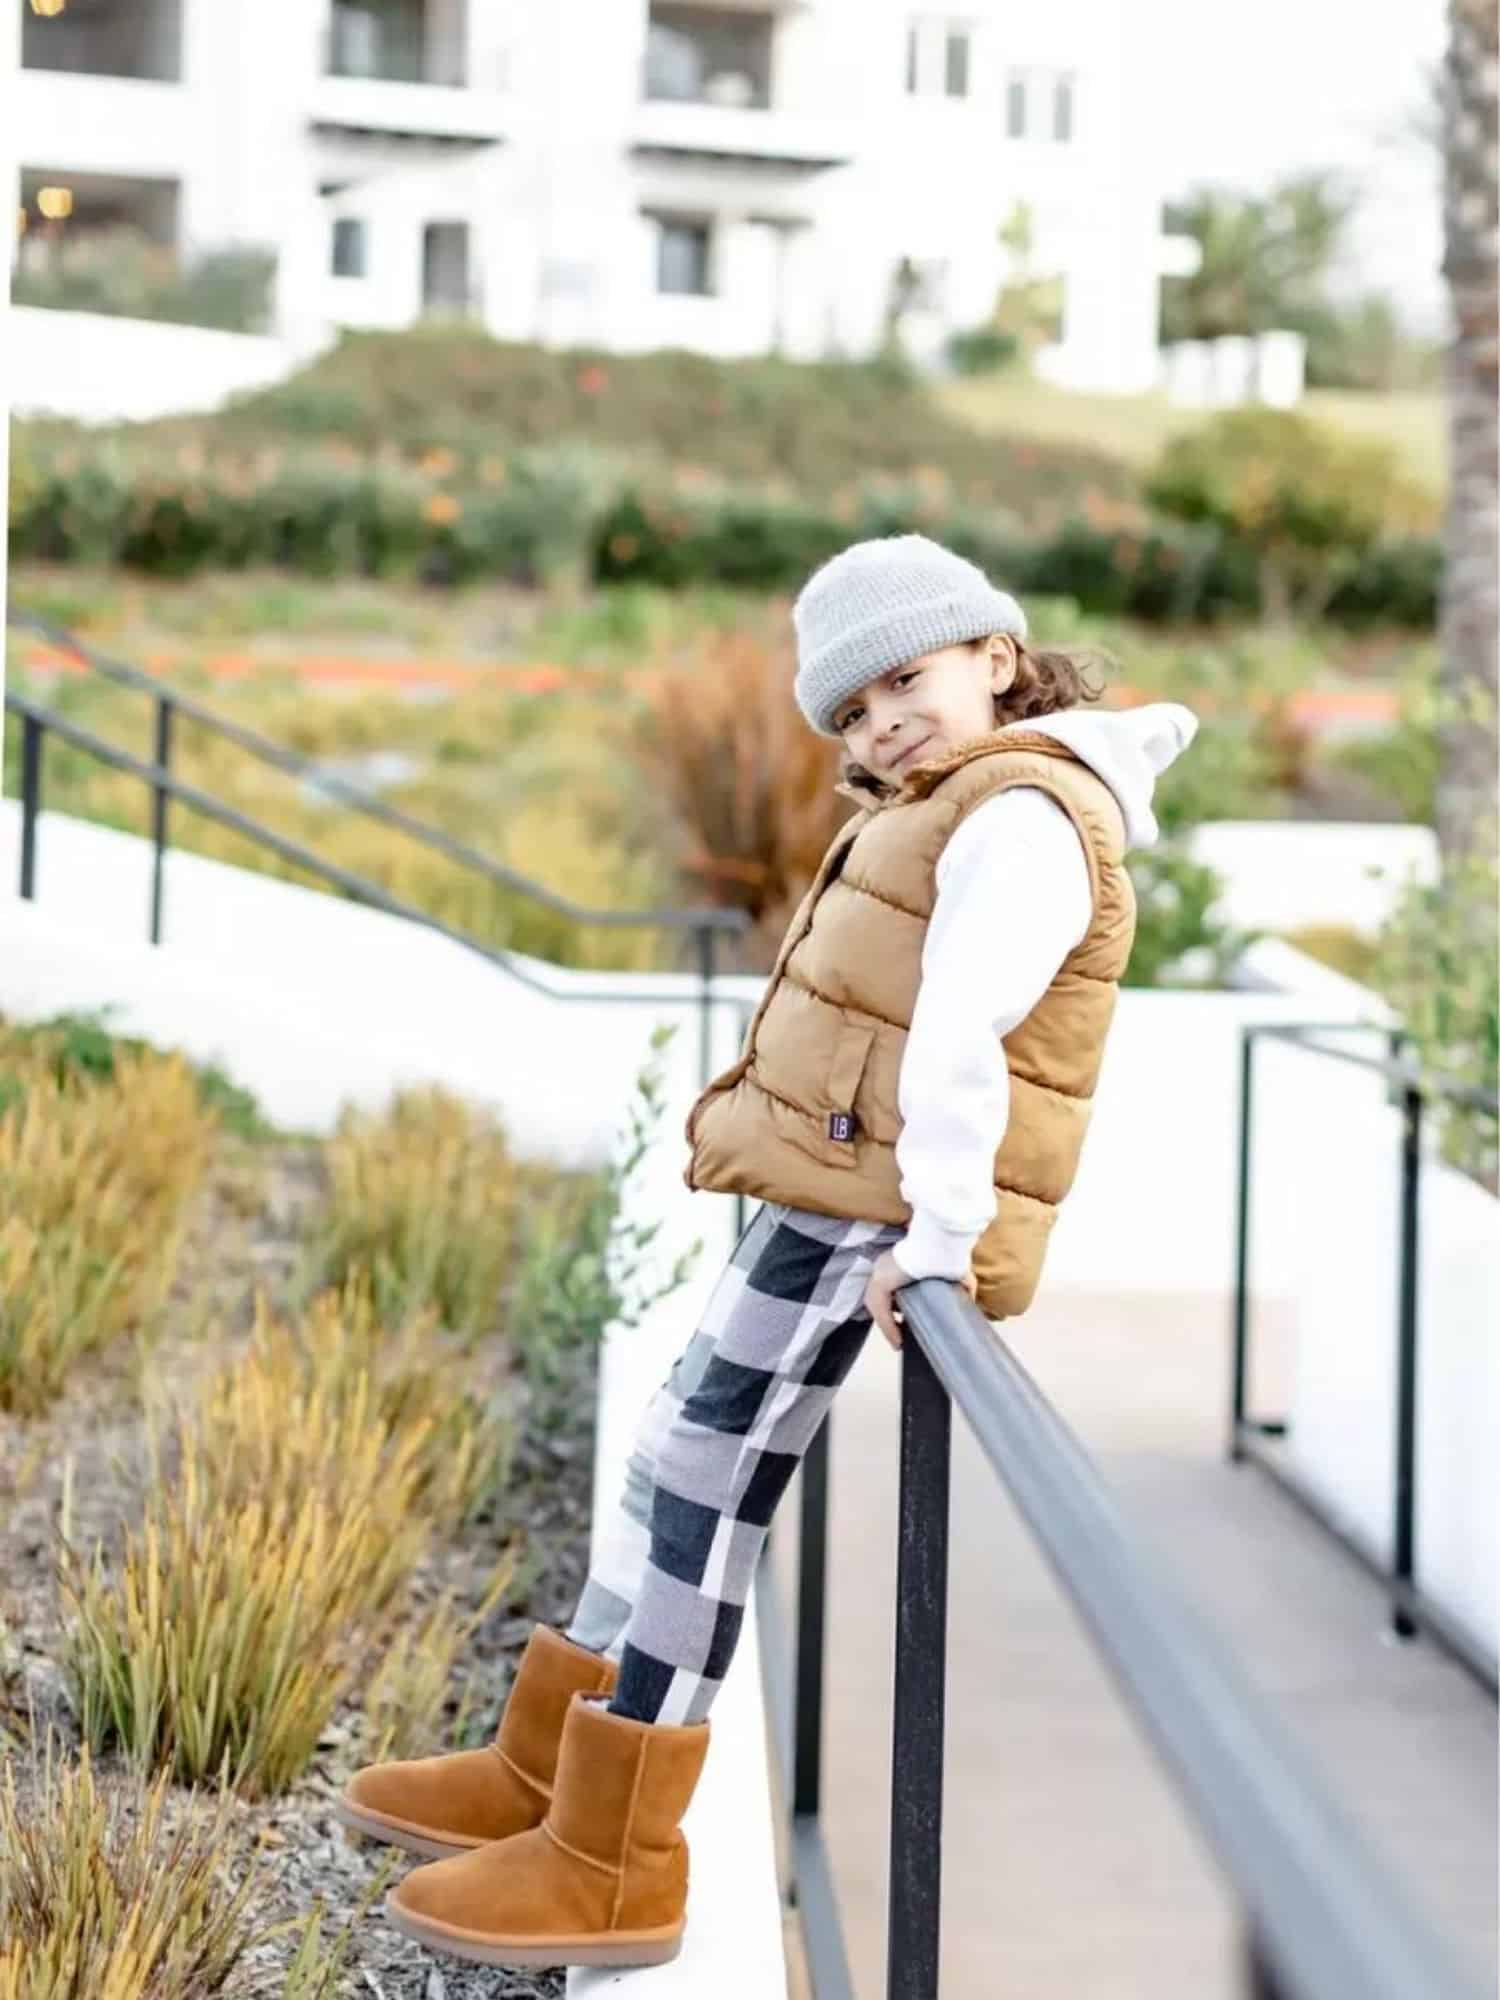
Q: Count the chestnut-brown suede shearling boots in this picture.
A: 2